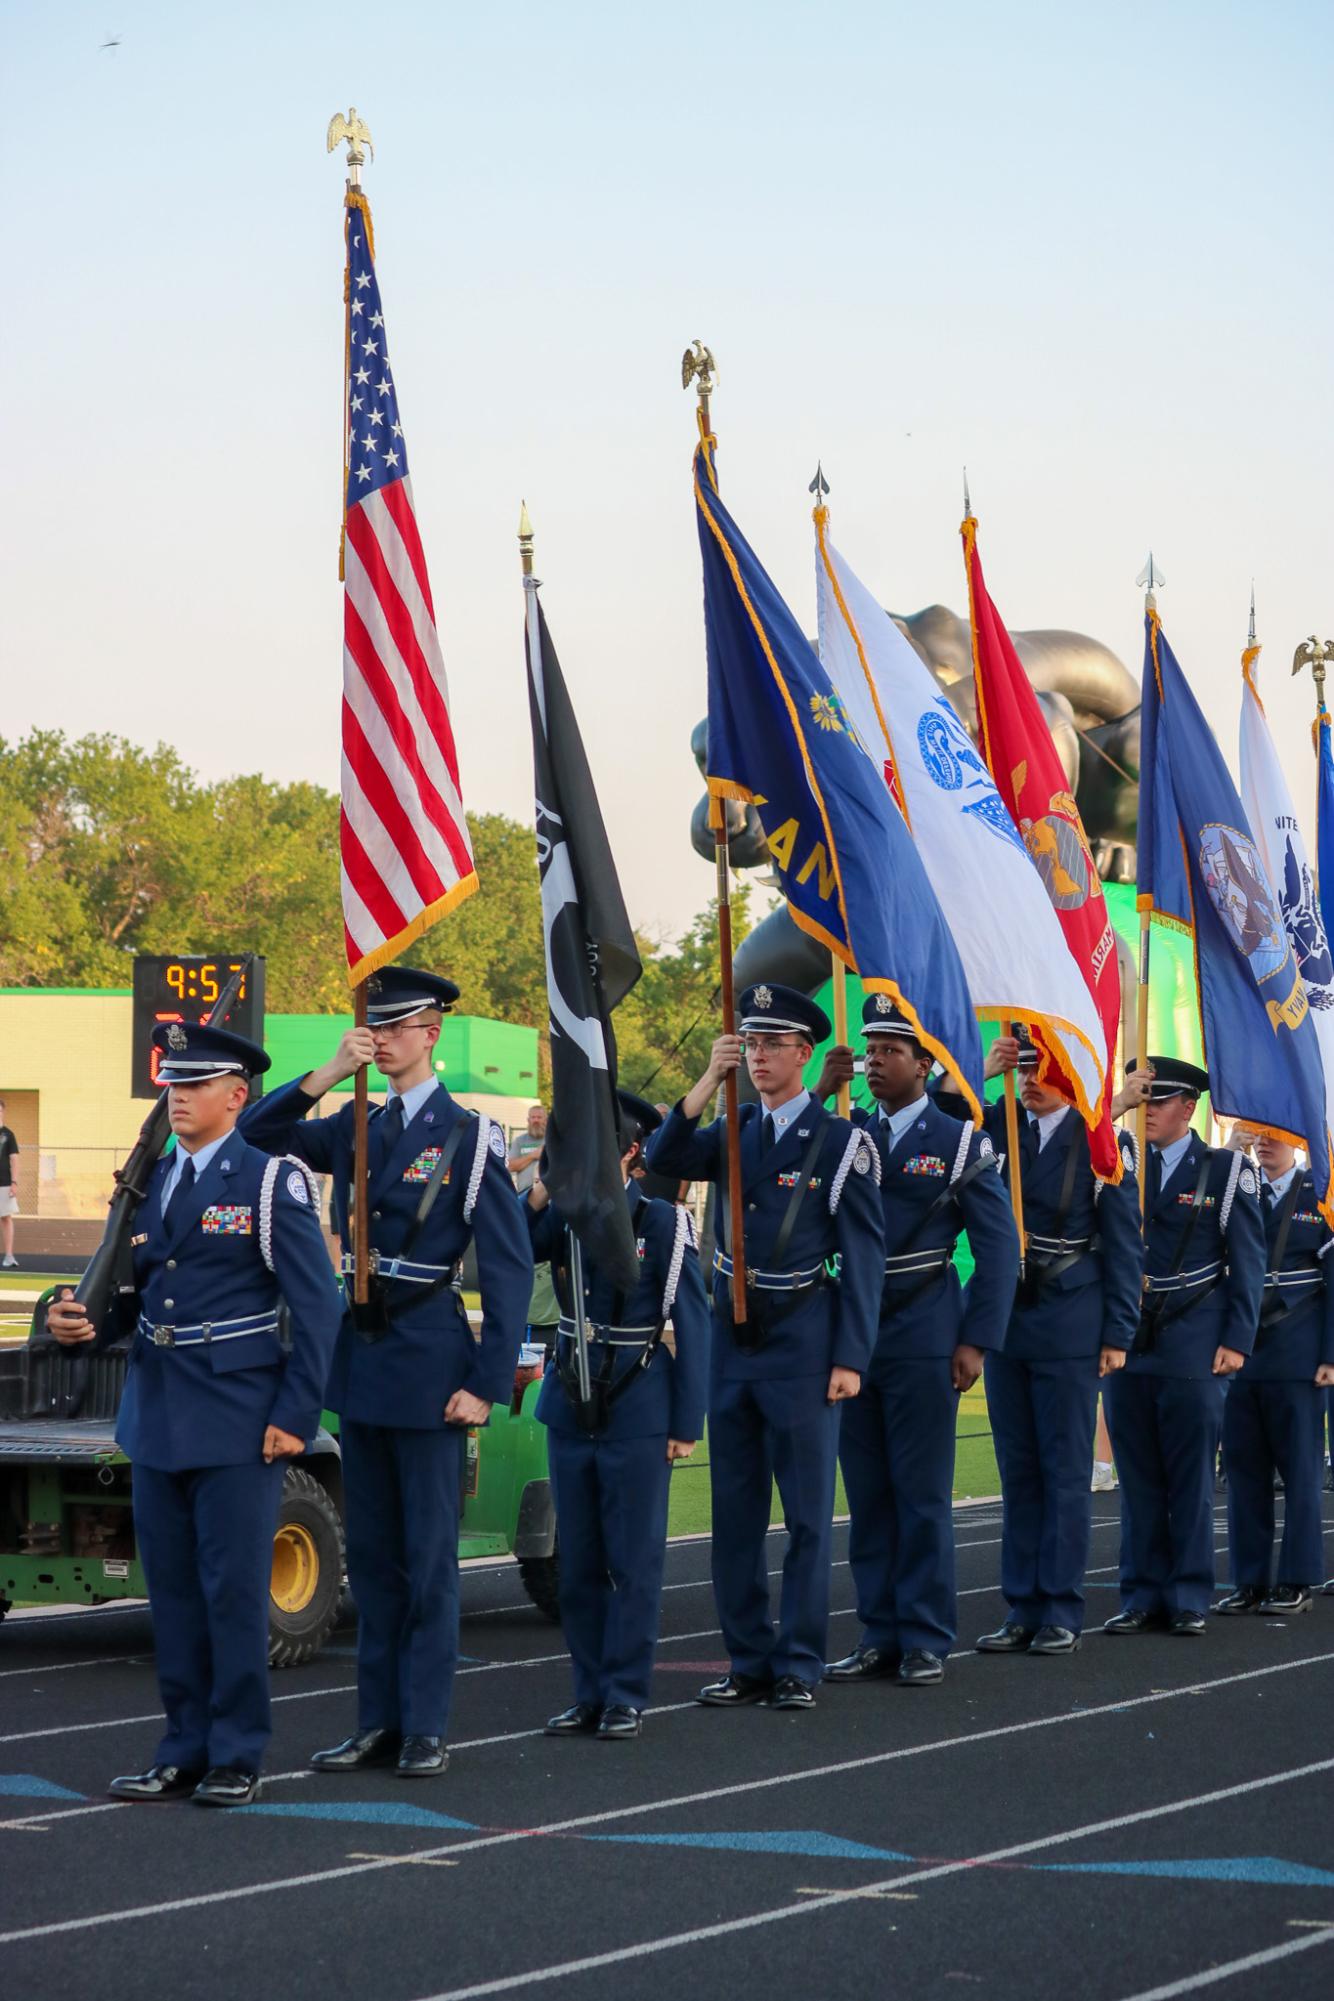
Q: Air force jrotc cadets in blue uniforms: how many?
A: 8